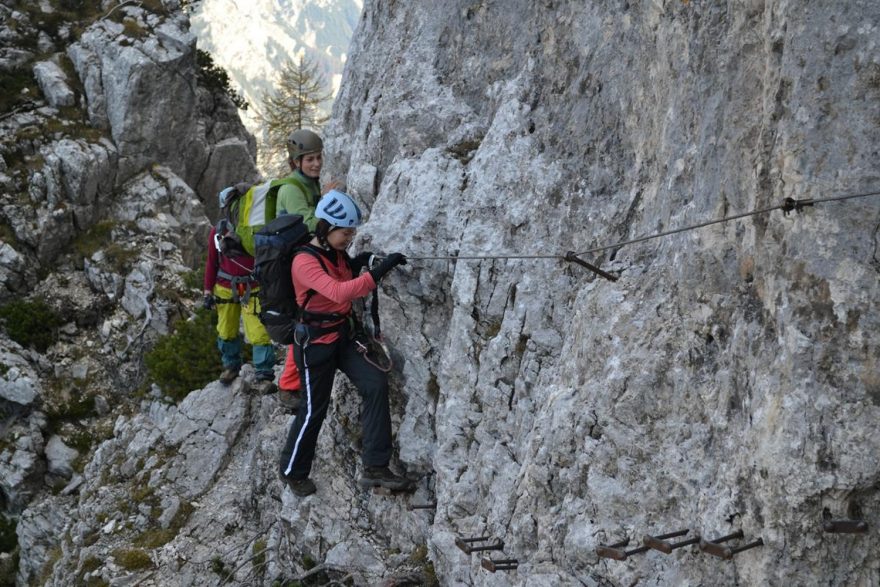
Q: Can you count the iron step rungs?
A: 8